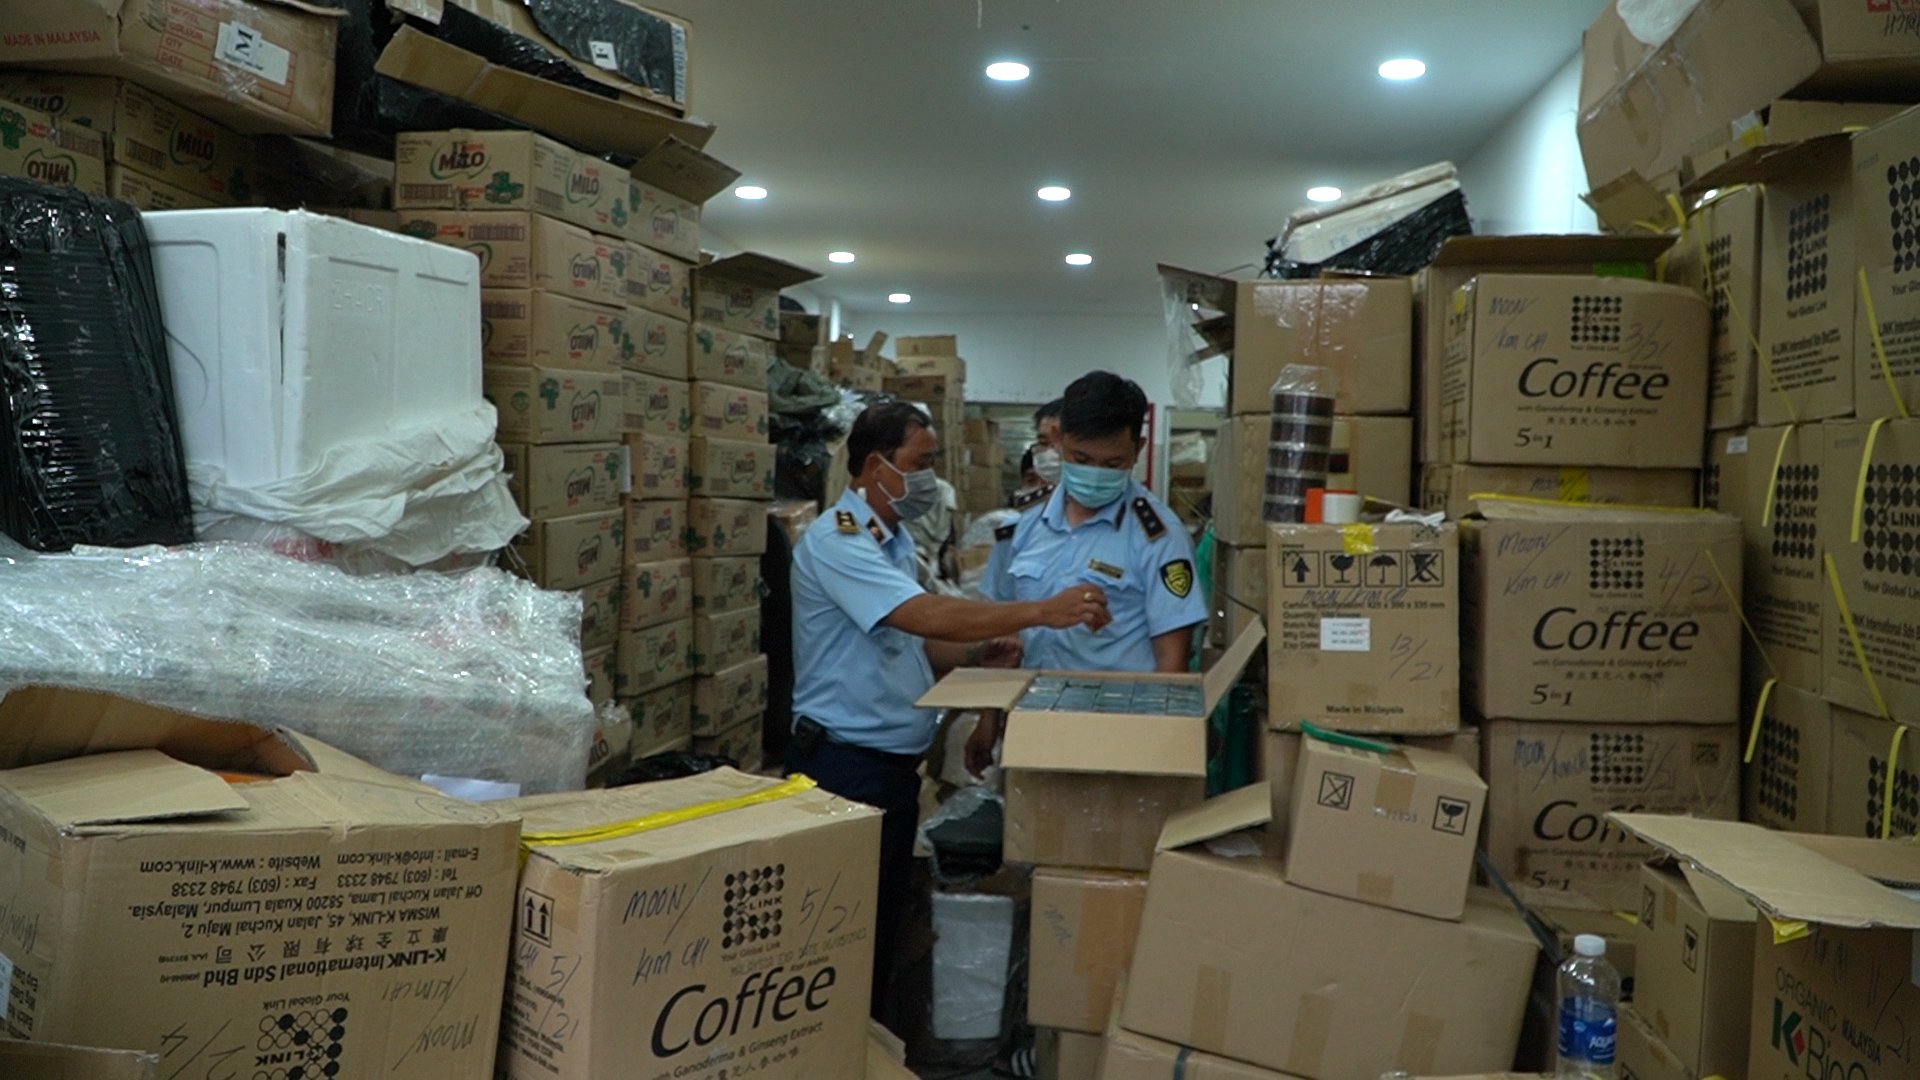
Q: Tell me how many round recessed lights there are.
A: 8